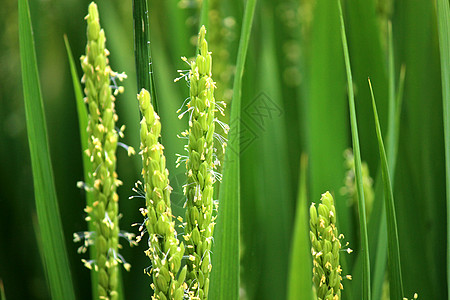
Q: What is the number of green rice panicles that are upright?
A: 4